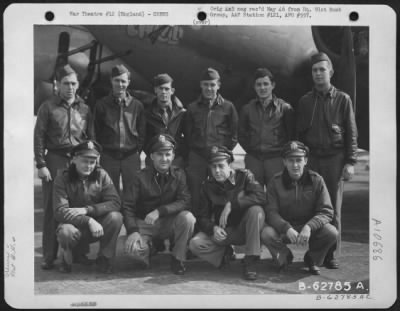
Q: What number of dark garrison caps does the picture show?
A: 6